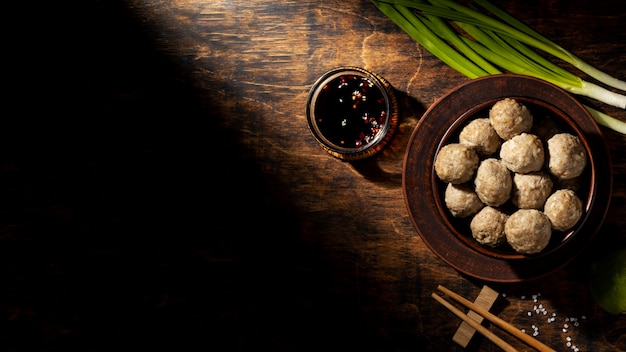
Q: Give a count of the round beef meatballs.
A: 11